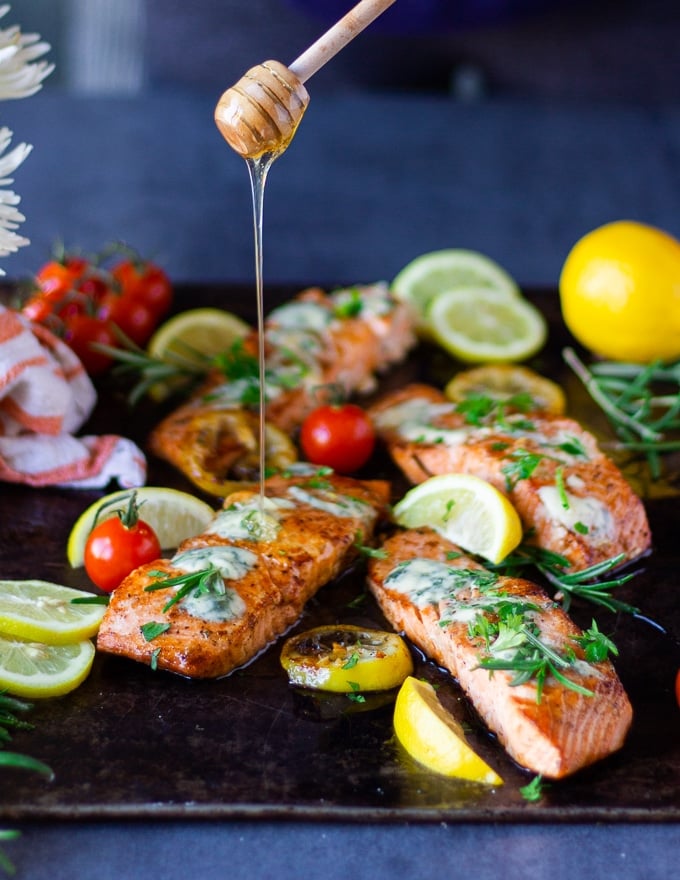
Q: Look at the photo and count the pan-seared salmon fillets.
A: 4